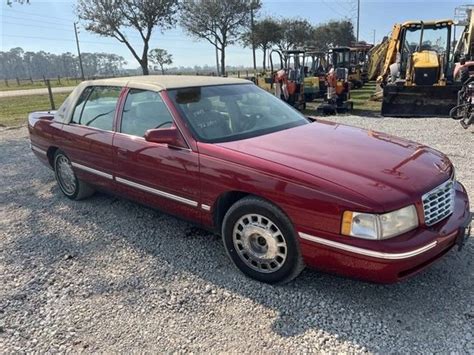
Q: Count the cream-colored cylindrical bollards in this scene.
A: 0